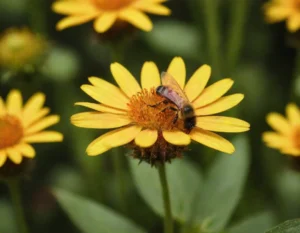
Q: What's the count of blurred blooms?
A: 5